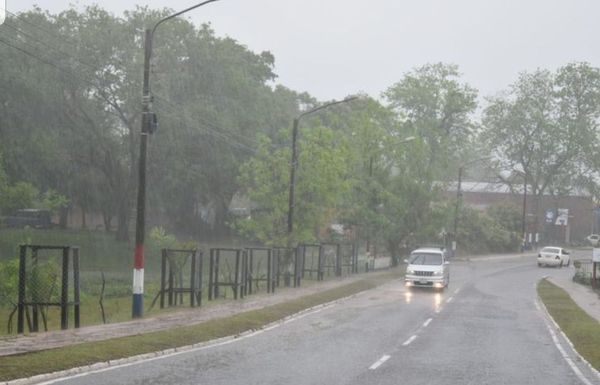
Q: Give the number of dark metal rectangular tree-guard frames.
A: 8